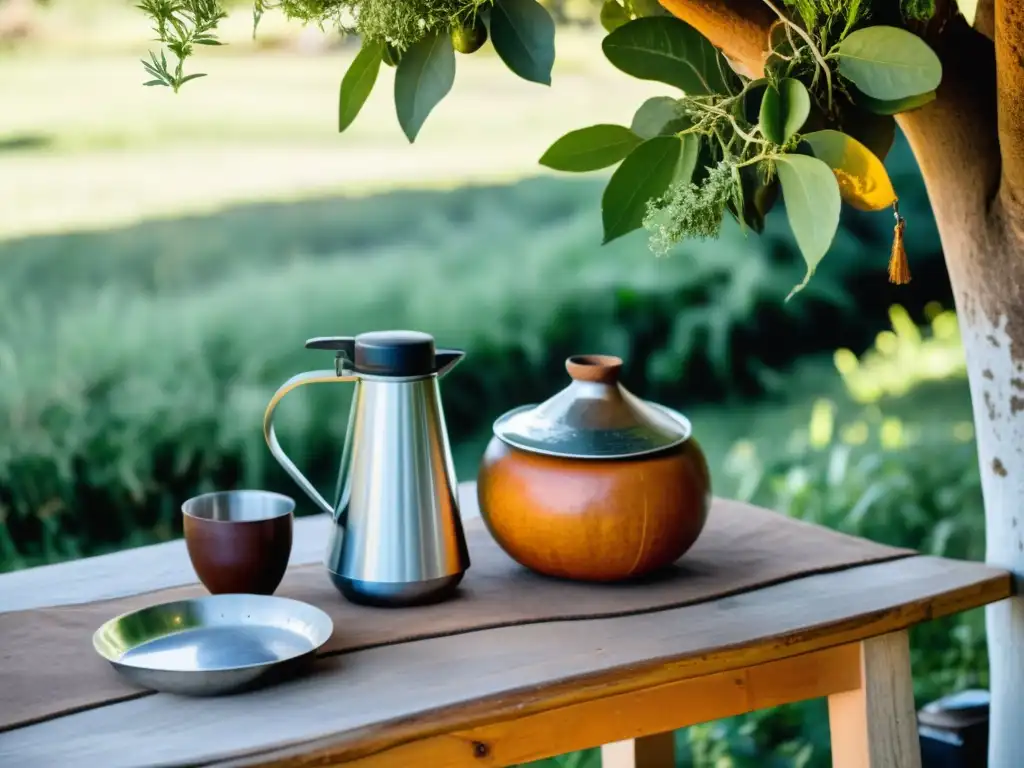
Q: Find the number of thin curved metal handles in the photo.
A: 1